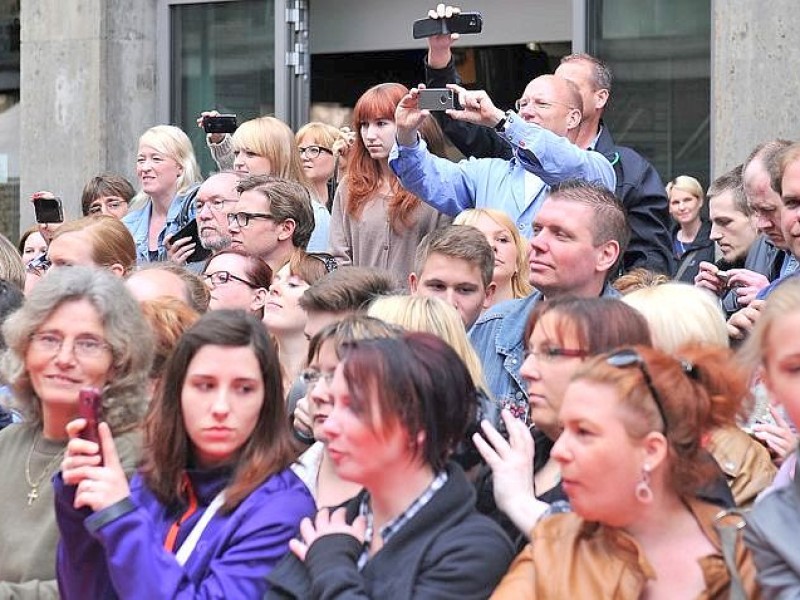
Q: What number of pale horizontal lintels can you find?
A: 1